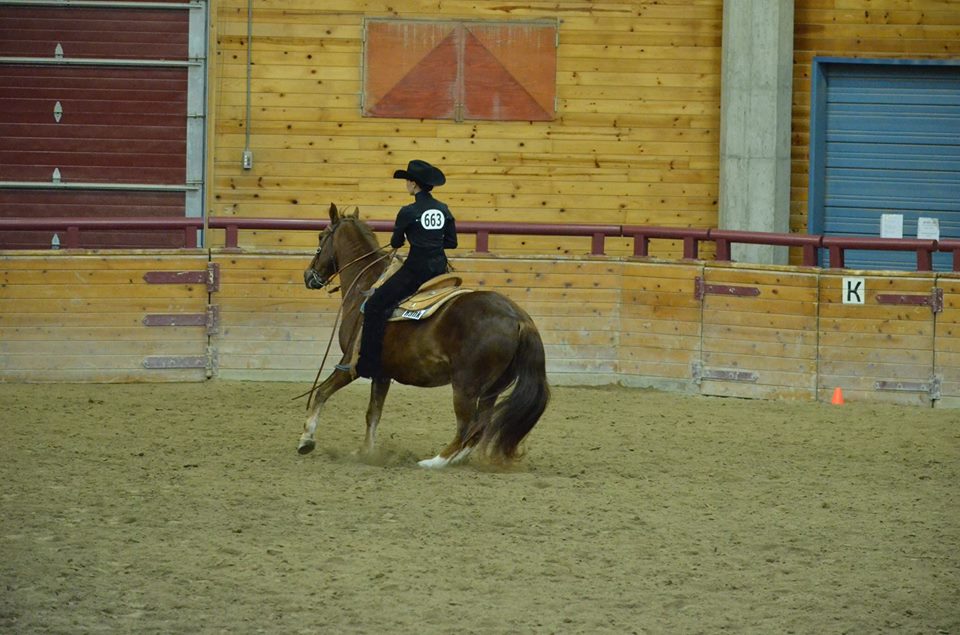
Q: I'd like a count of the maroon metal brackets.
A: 7